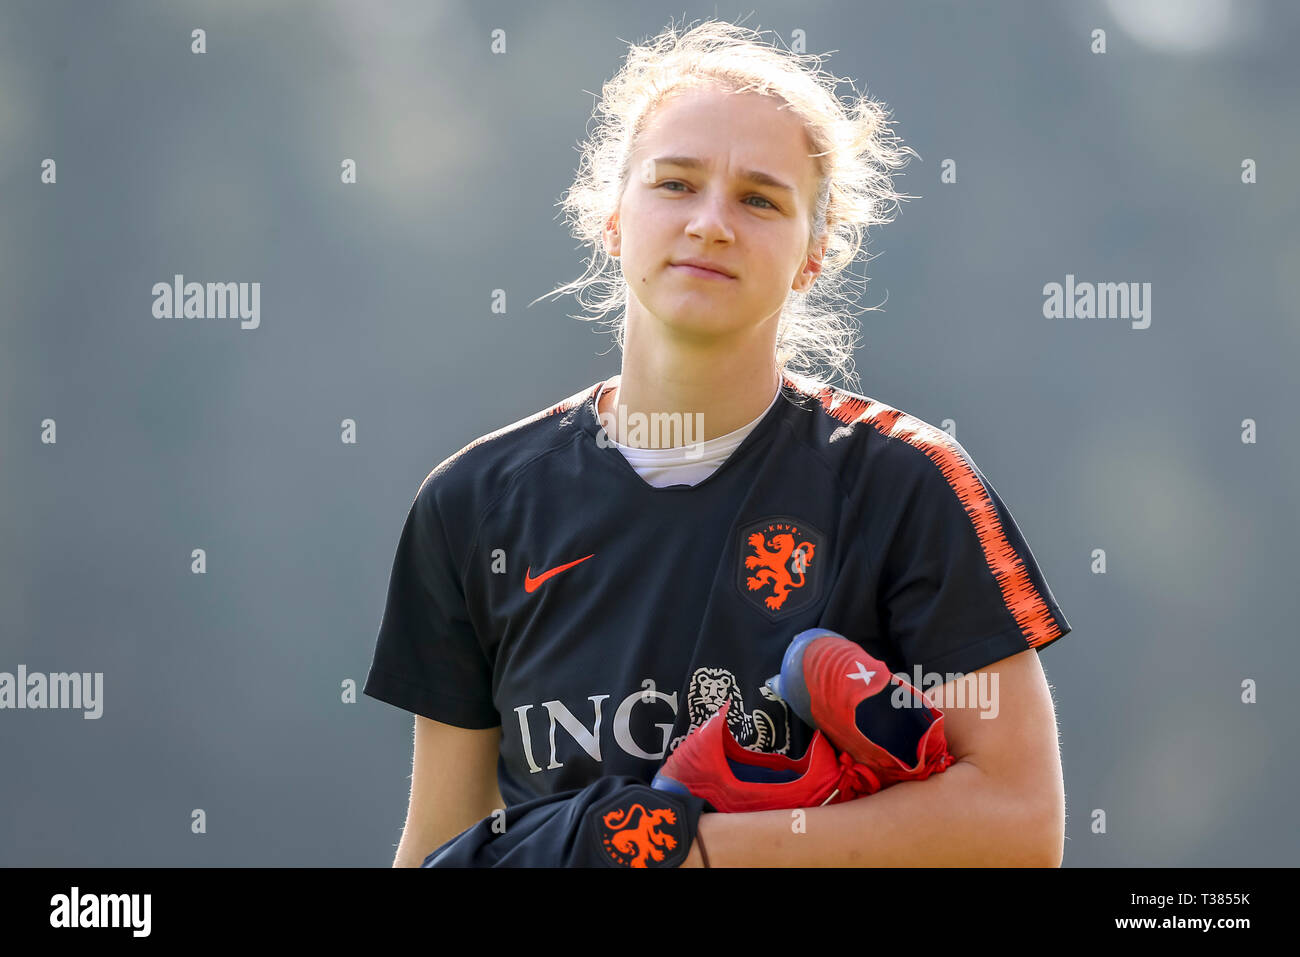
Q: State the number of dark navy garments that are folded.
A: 1